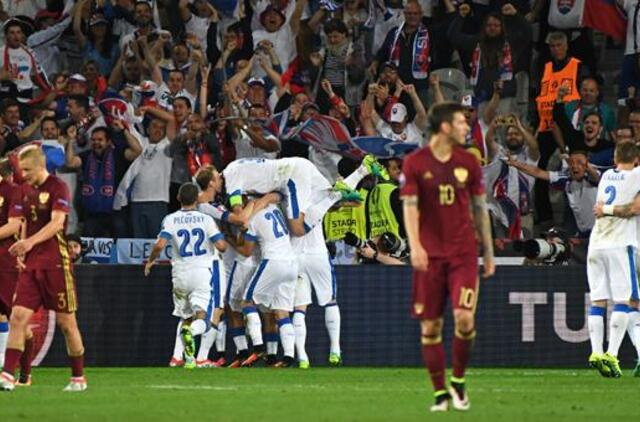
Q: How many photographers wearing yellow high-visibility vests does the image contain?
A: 2